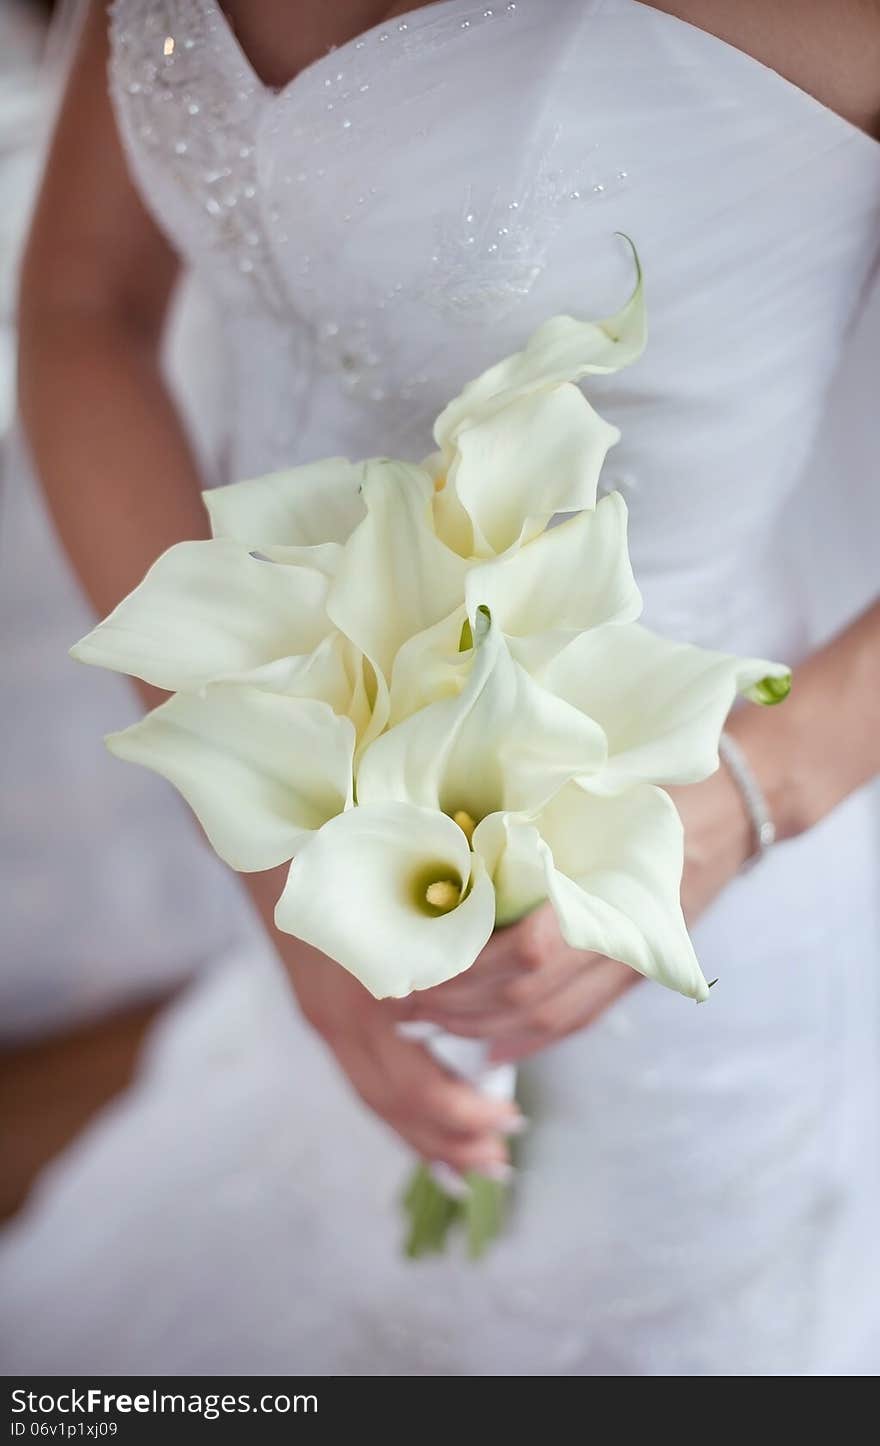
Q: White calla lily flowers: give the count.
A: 11